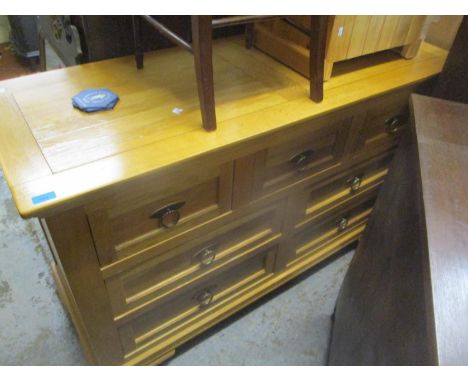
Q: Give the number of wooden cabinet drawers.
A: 7